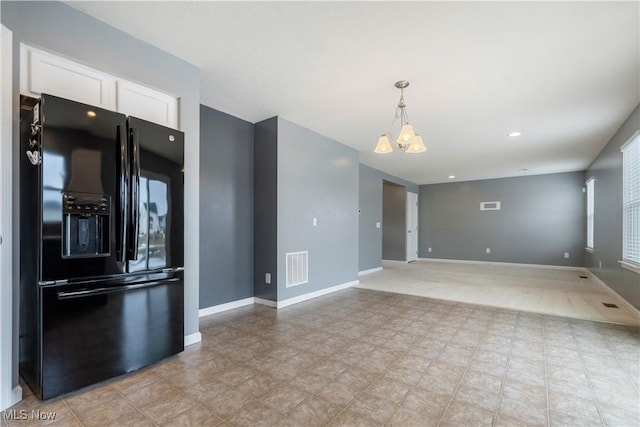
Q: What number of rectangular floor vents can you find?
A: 2